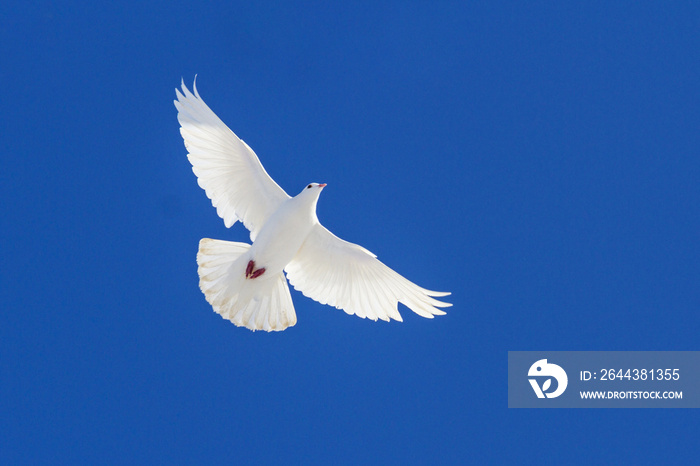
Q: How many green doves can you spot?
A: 0